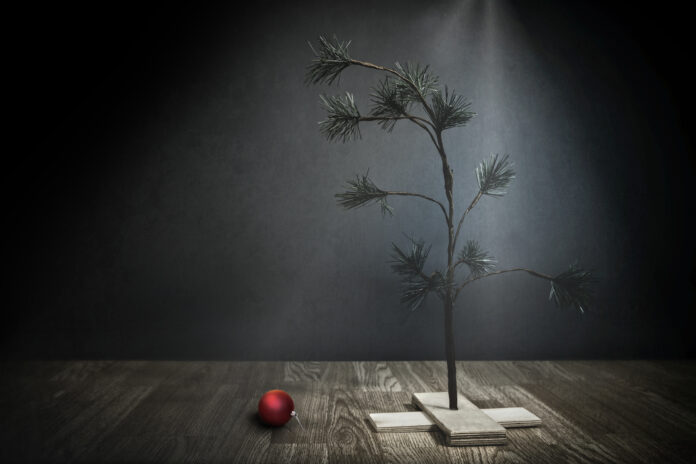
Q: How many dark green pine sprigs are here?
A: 11